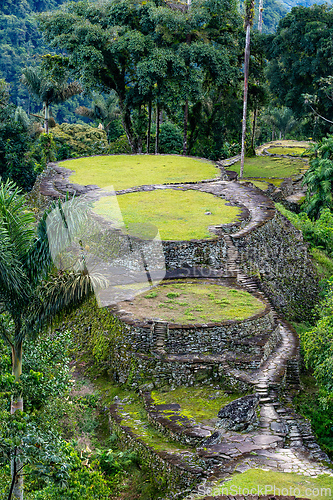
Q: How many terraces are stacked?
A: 3